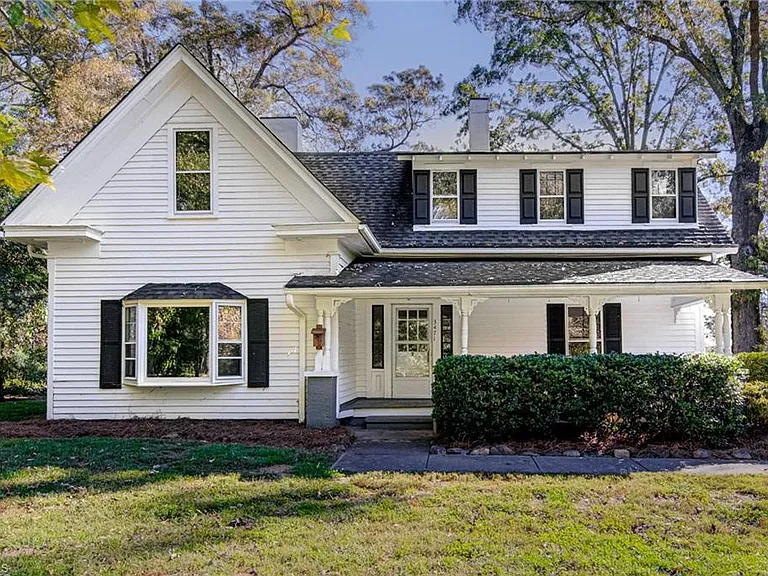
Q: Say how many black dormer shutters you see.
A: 6